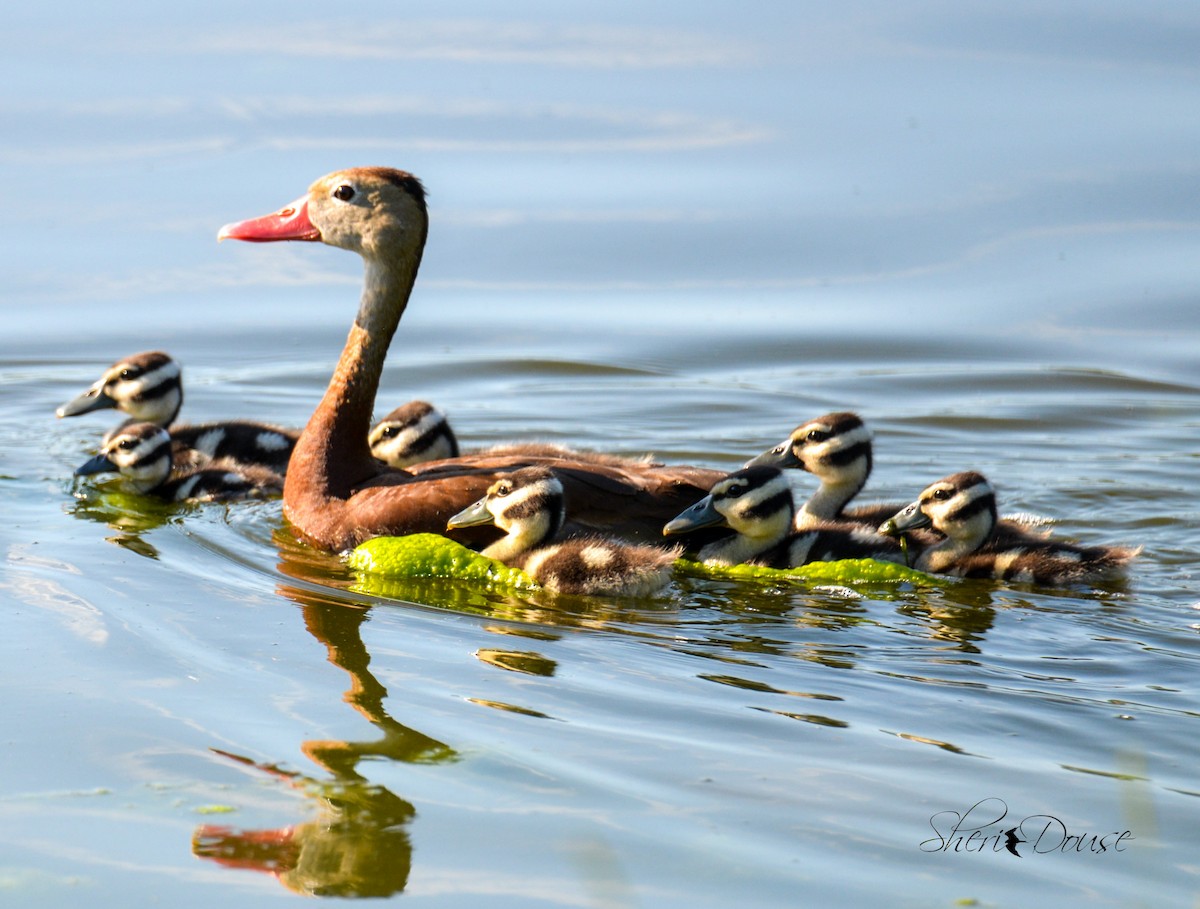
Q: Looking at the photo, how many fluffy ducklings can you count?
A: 7